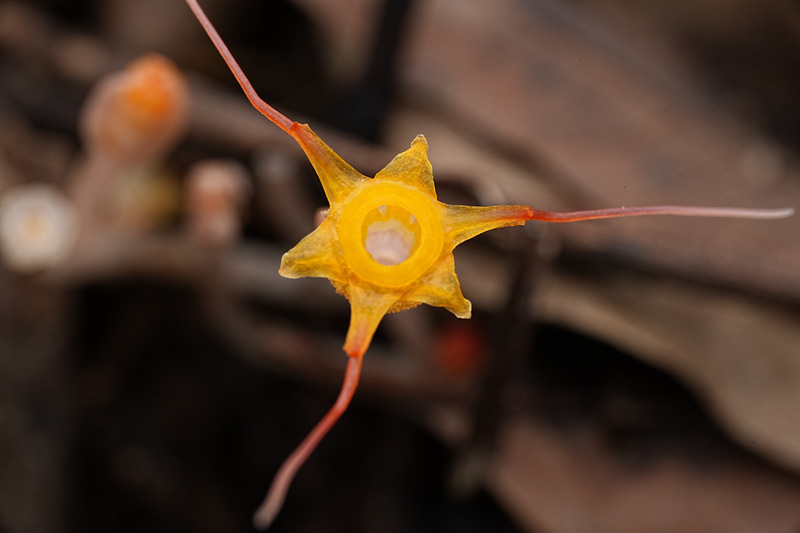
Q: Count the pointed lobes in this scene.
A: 6